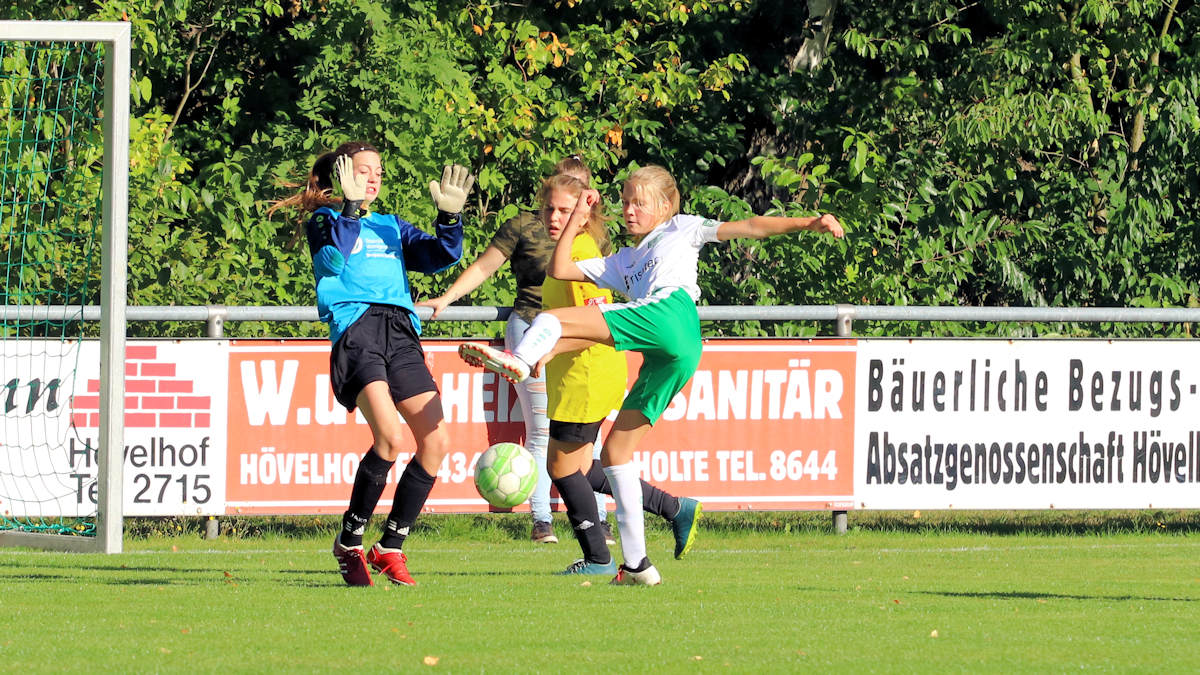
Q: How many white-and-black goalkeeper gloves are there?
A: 2